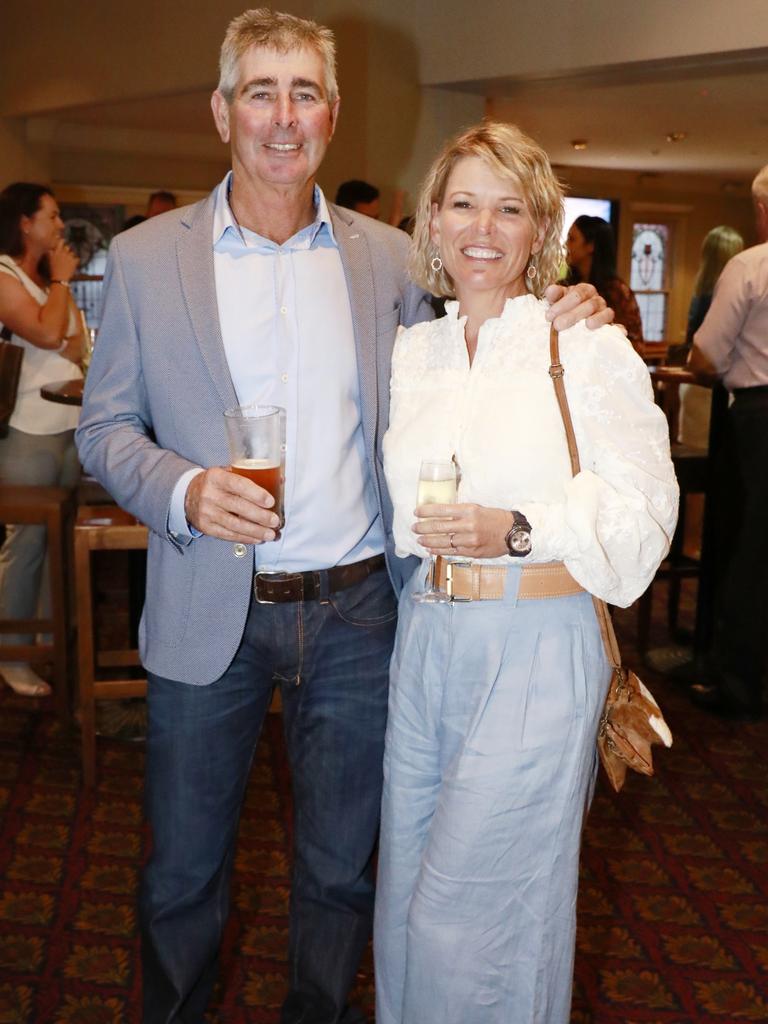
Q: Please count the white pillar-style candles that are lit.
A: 0